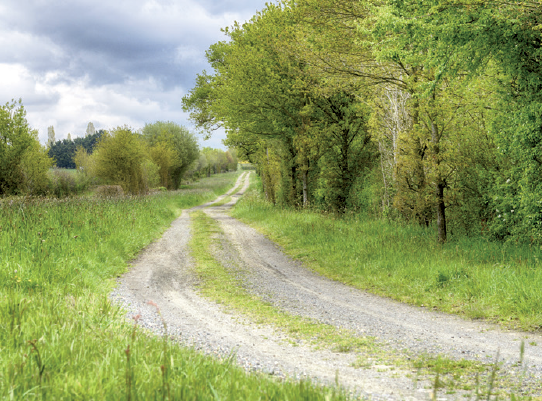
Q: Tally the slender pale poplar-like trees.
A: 3